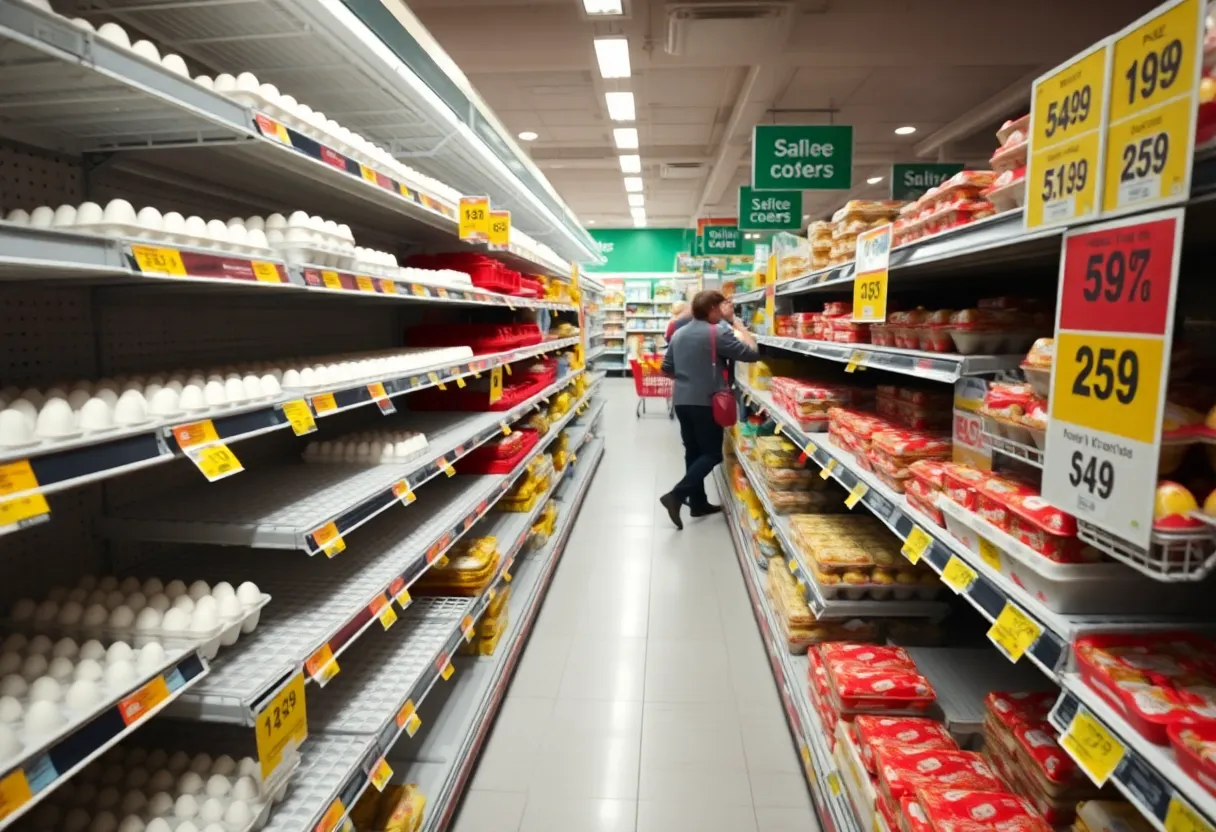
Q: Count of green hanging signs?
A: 4